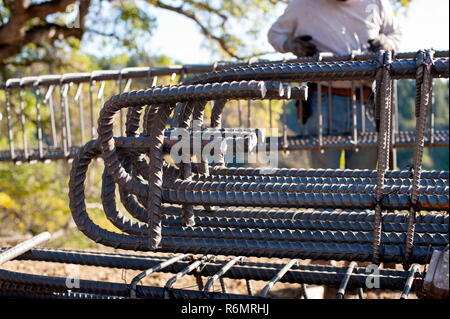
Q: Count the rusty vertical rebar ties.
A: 2